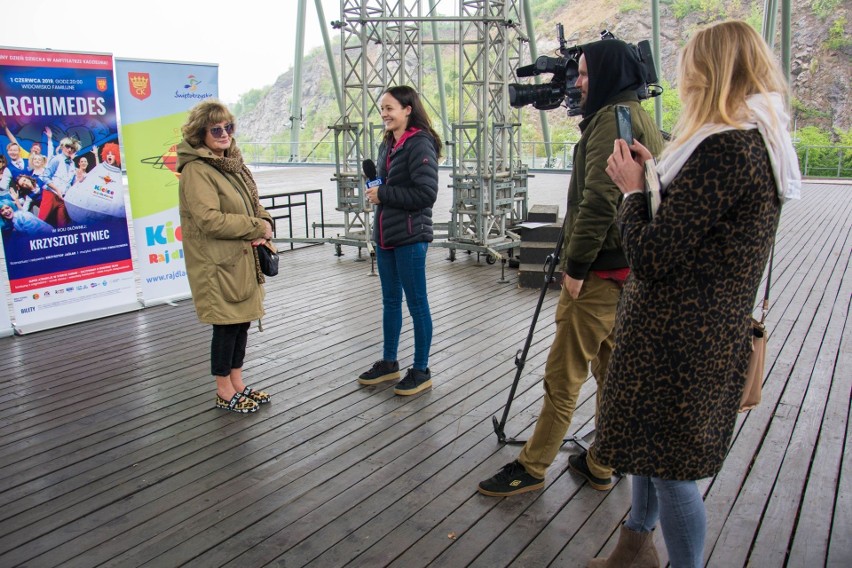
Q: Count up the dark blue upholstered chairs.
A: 0